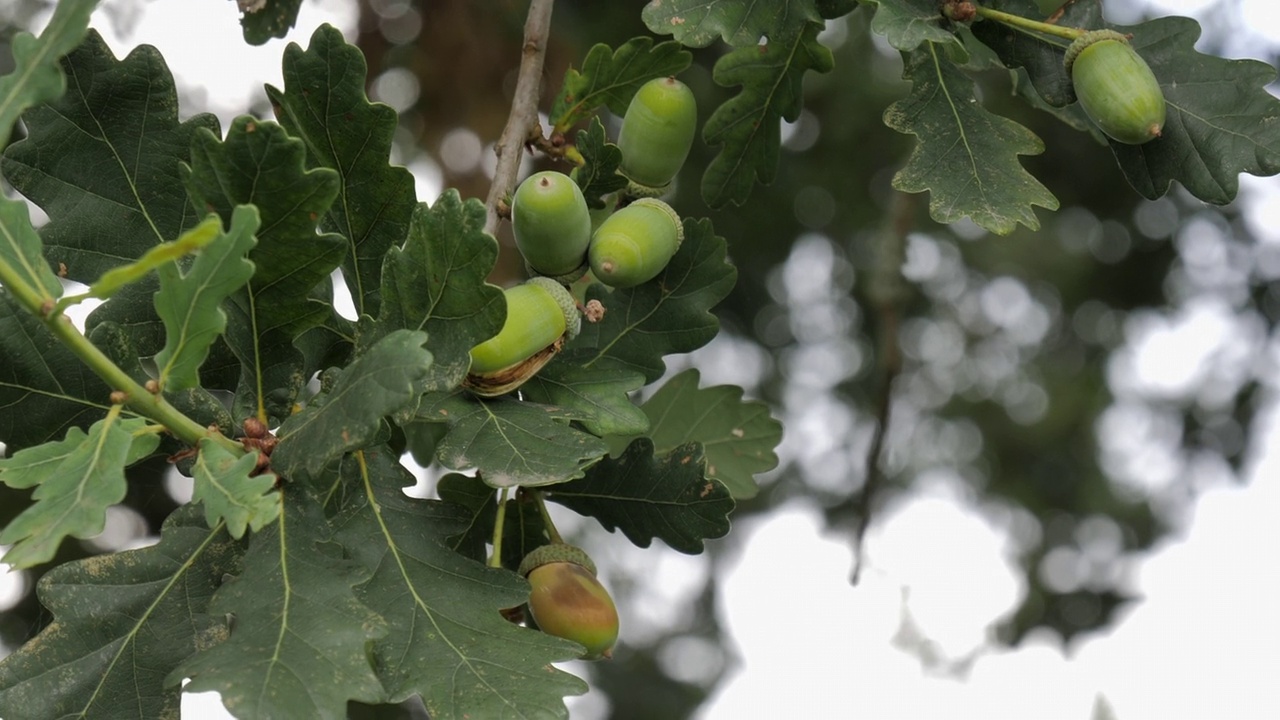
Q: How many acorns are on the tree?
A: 6